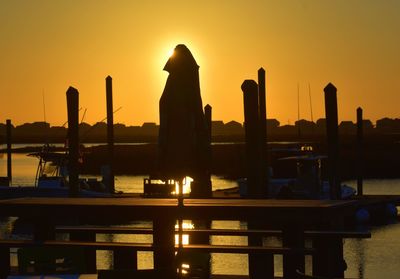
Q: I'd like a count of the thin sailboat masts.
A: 3